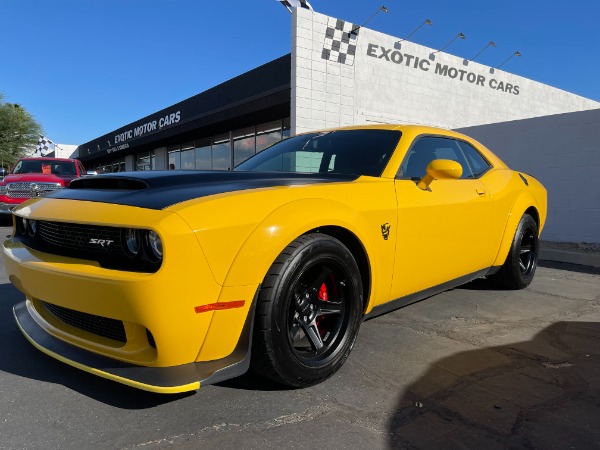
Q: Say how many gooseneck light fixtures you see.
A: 5